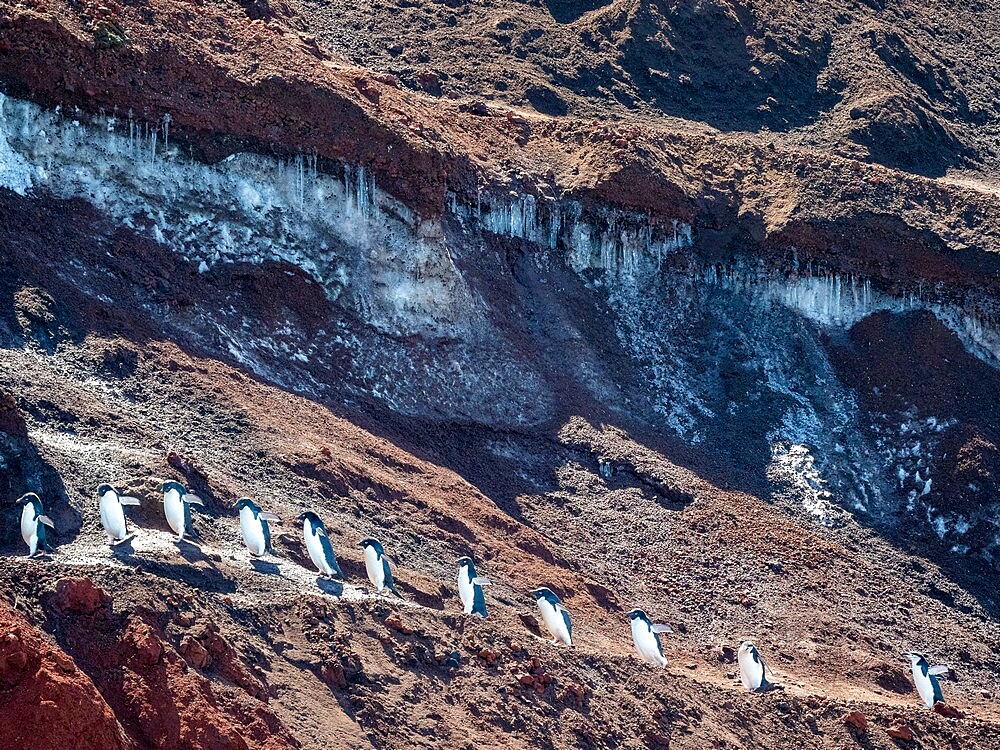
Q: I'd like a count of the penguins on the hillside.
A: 11